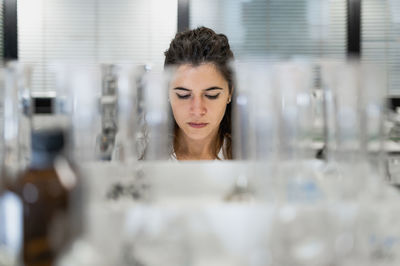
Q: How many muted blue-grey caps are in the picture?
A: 1